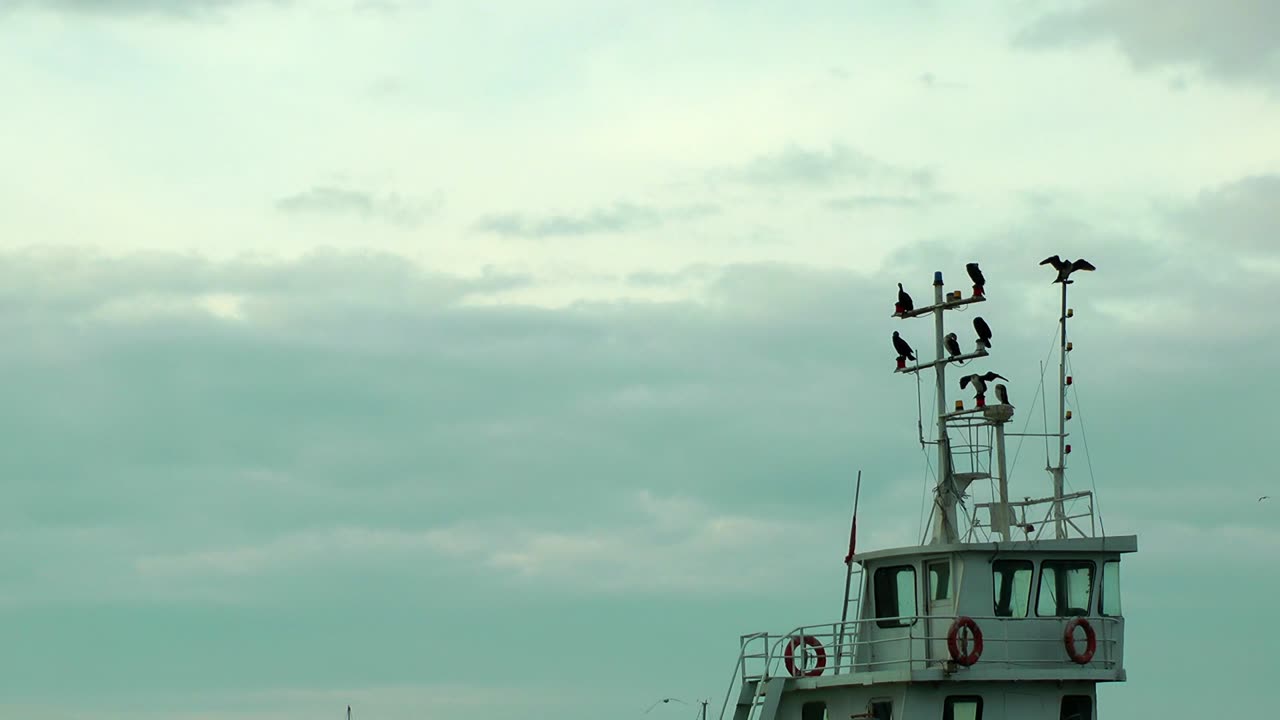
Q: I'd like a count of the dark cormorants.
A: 8